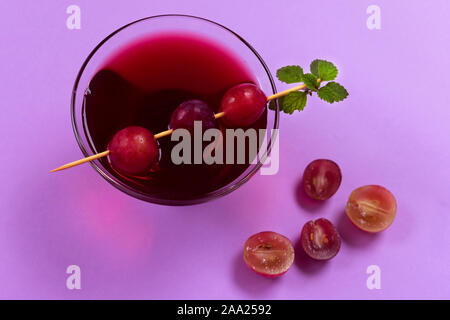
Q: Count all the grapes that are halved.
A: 4